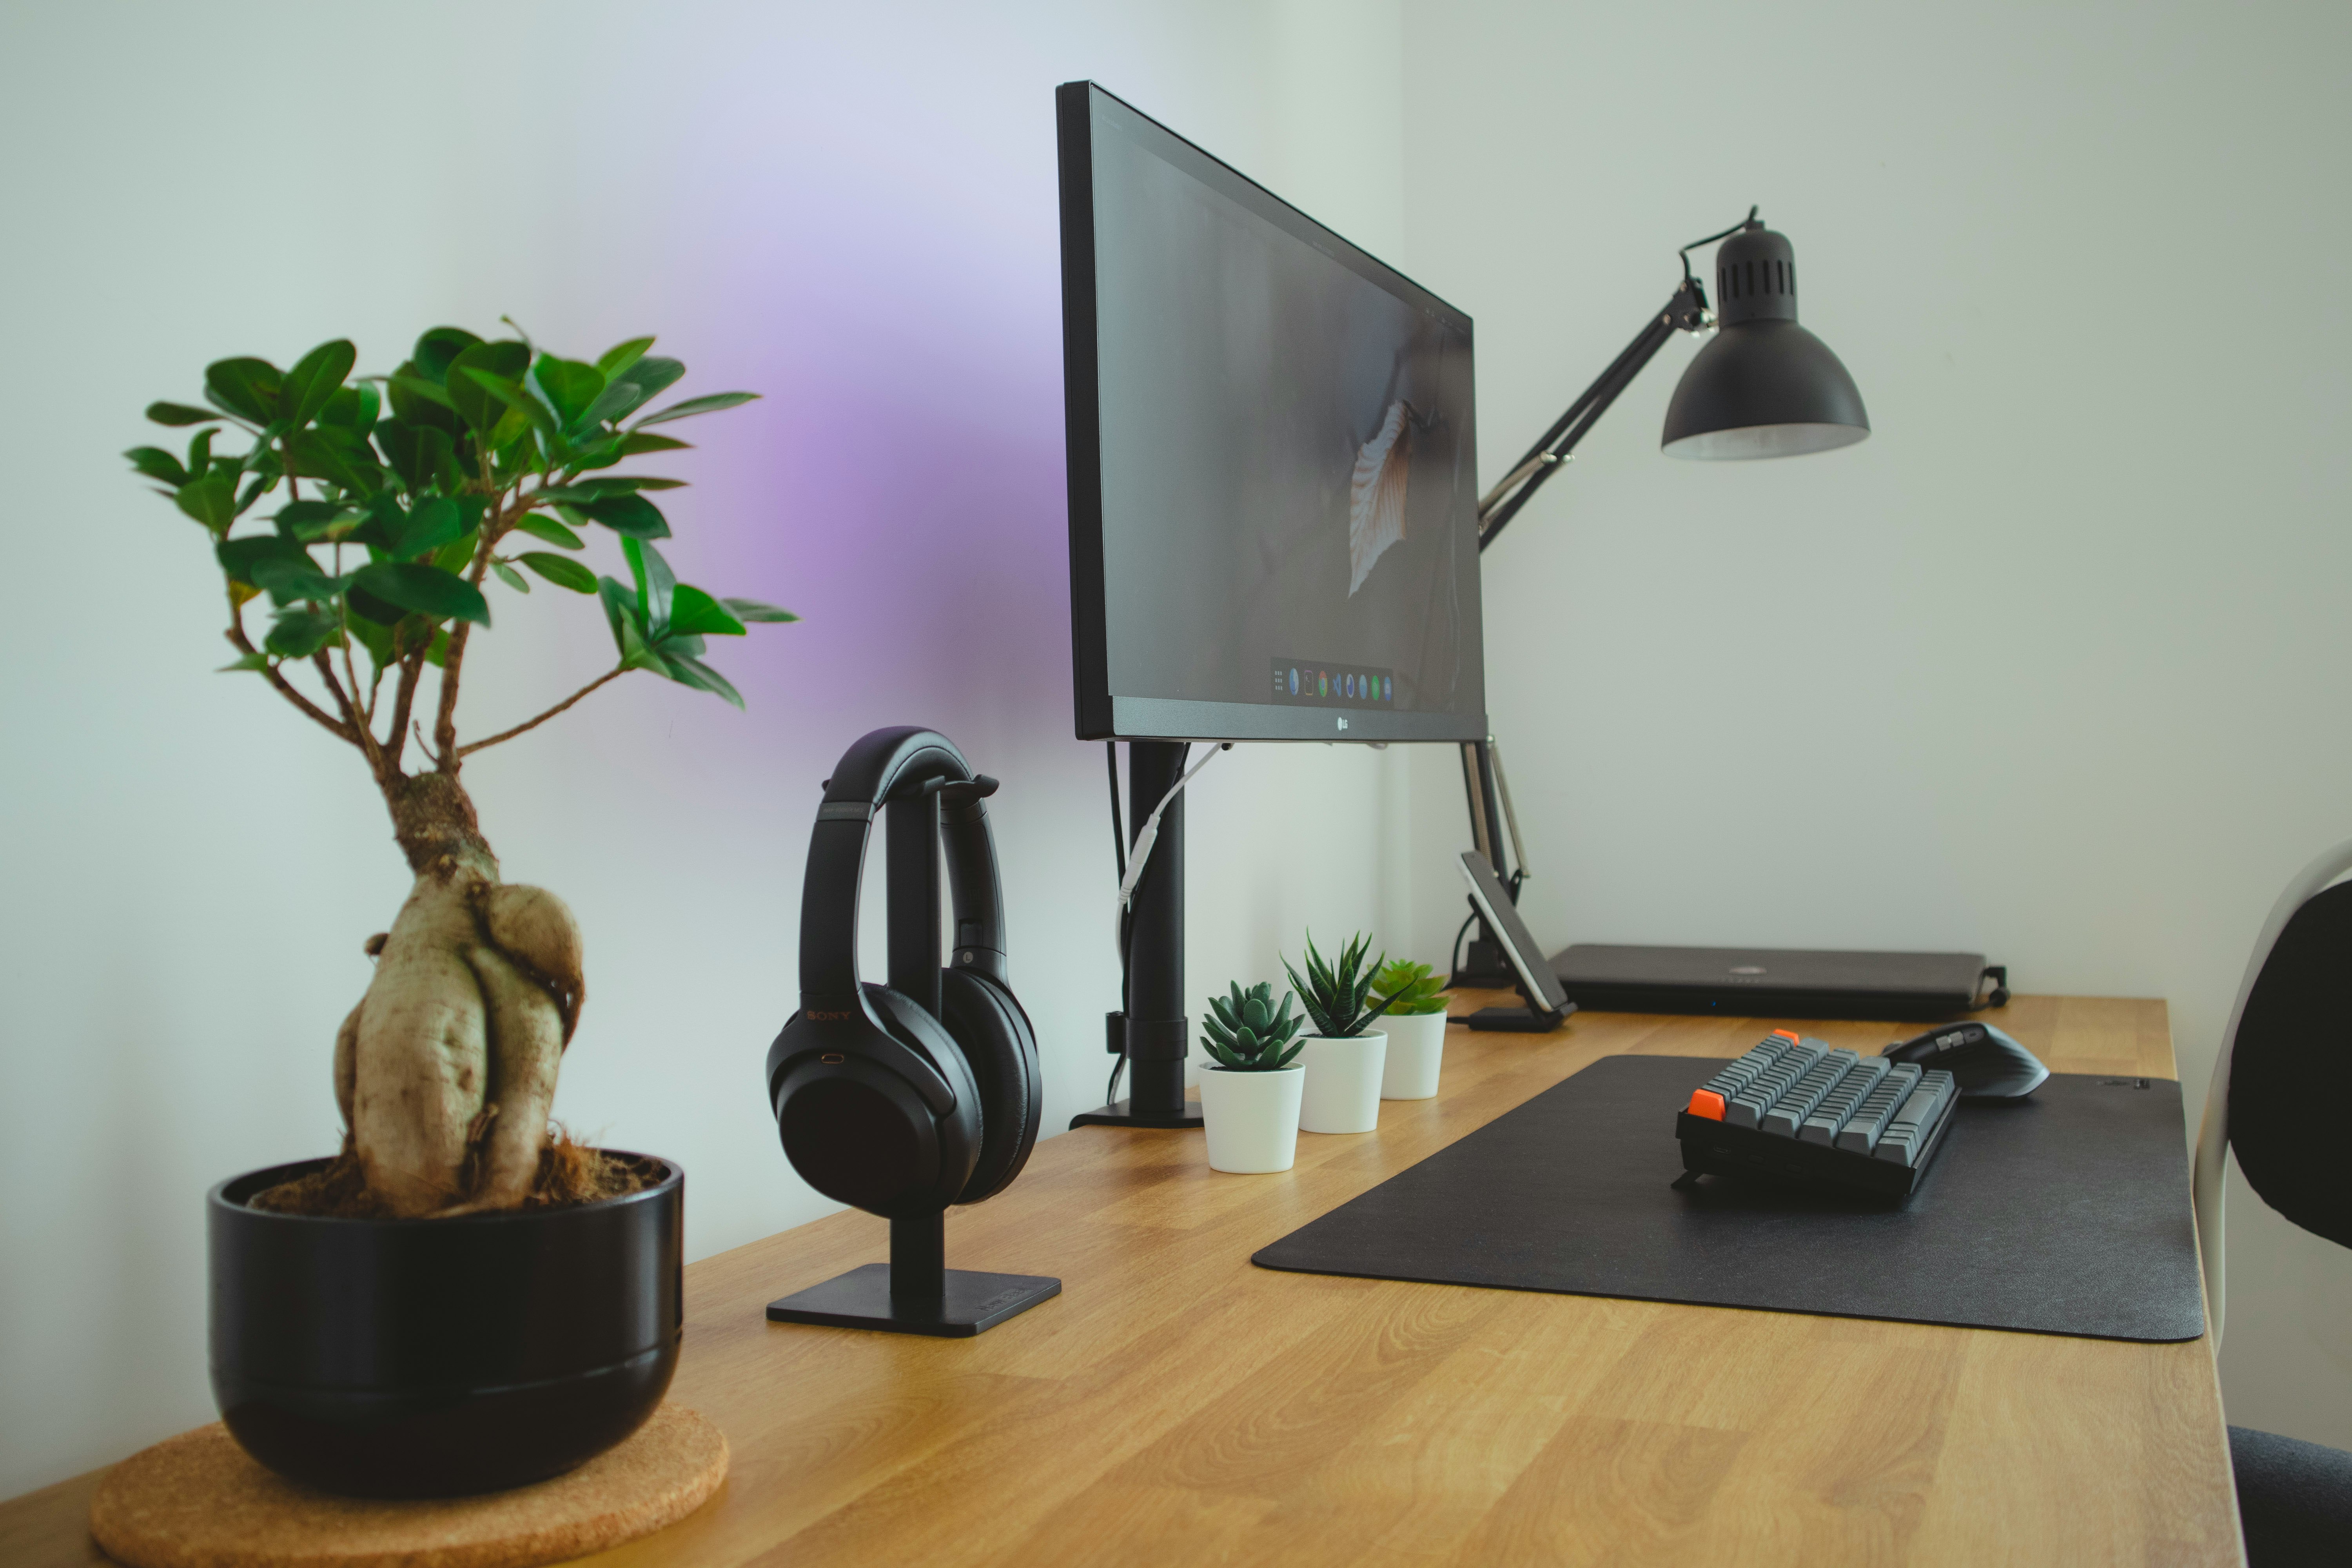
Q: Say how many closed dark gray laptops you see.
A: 1